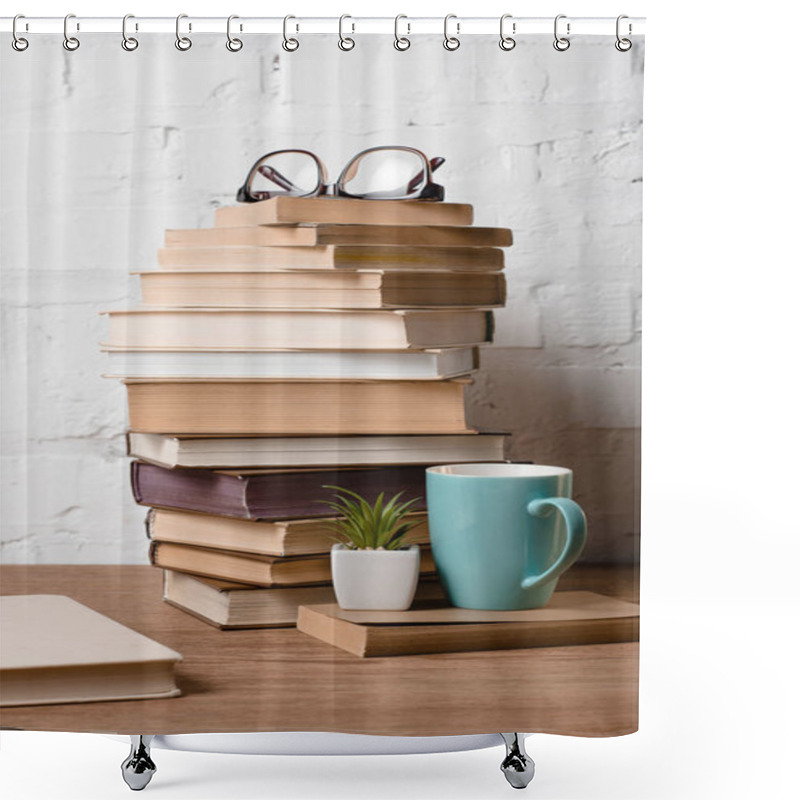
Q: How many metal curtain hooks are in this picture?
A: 12